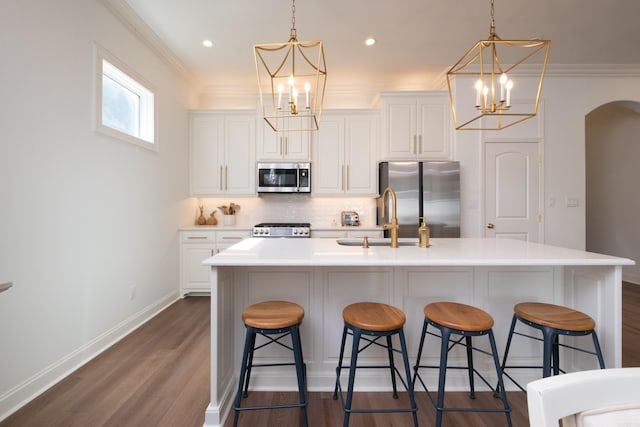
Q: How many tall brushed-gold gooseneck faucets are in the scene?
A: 1